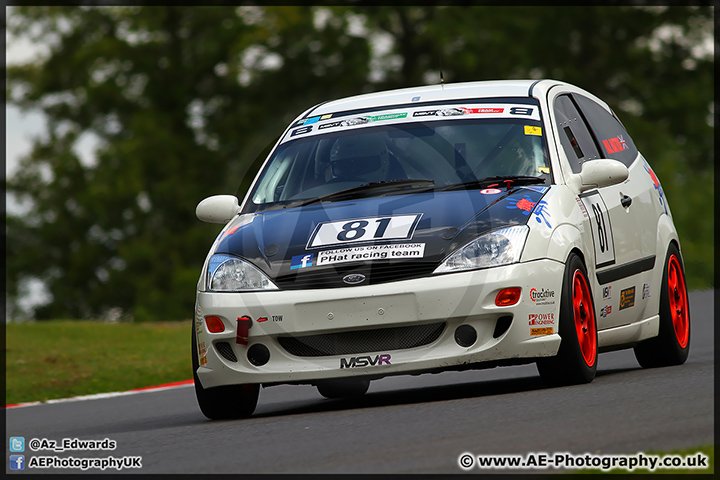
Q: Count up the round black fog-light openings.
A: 2